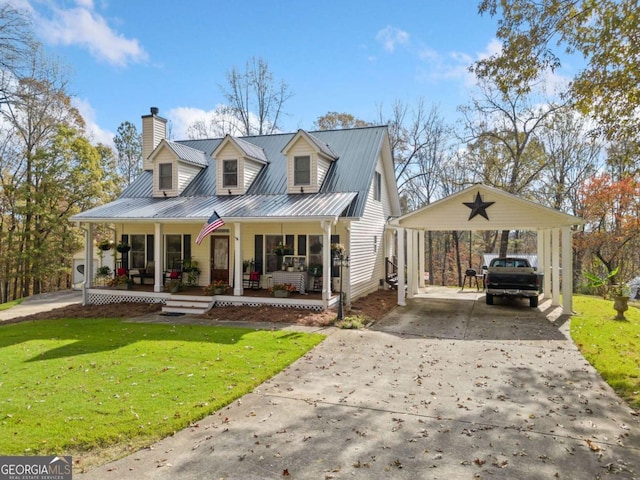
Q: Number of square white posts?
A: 12